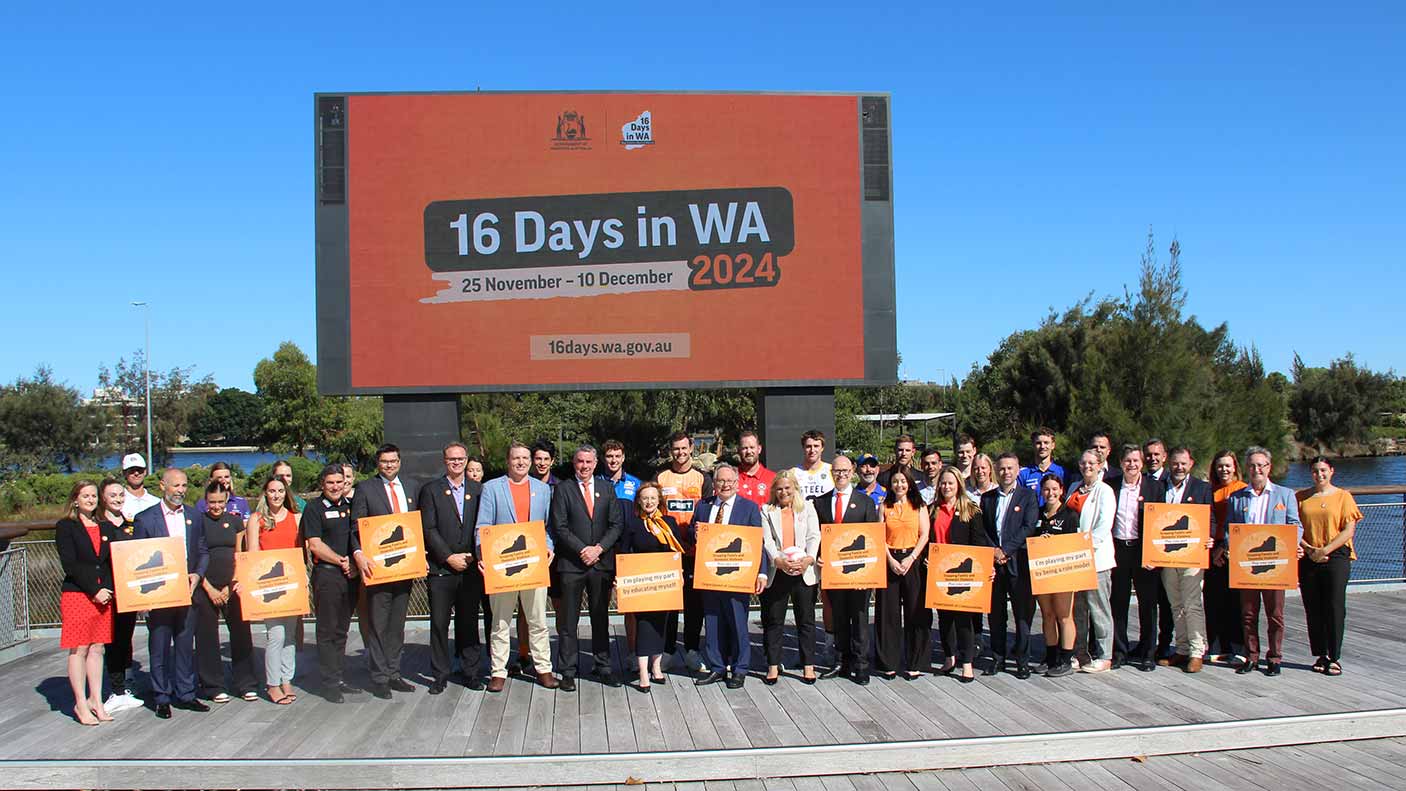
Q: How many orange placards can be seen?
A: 11